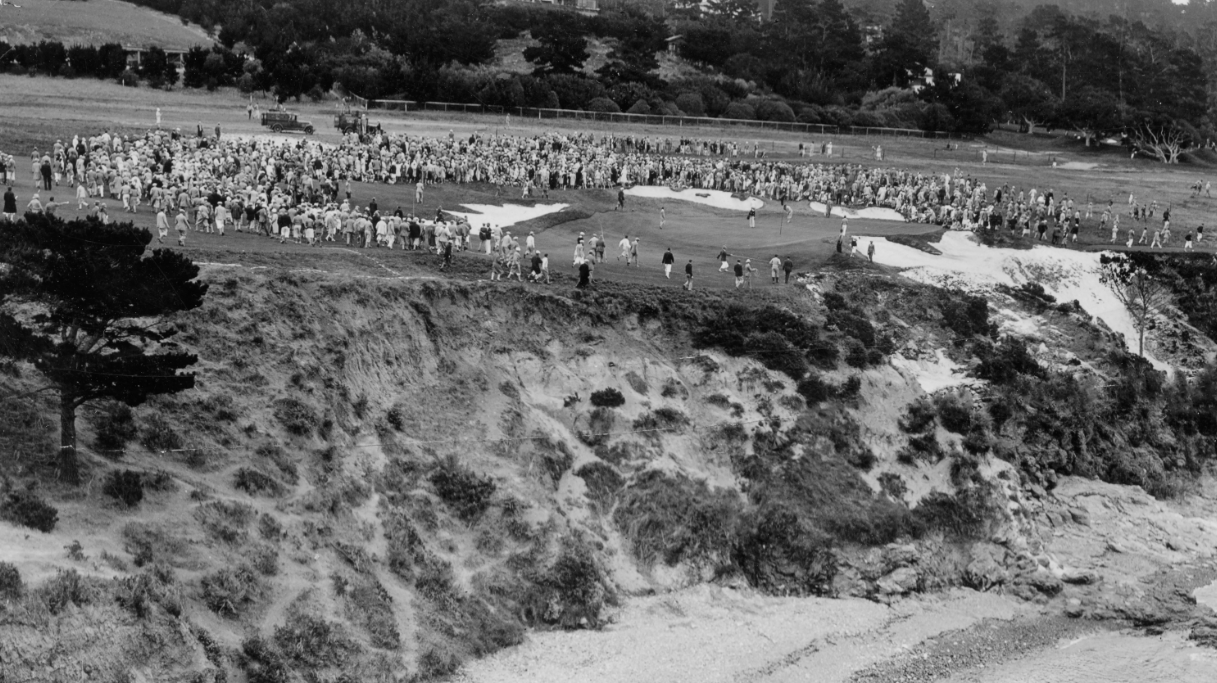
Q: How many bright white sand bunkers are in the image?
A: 4